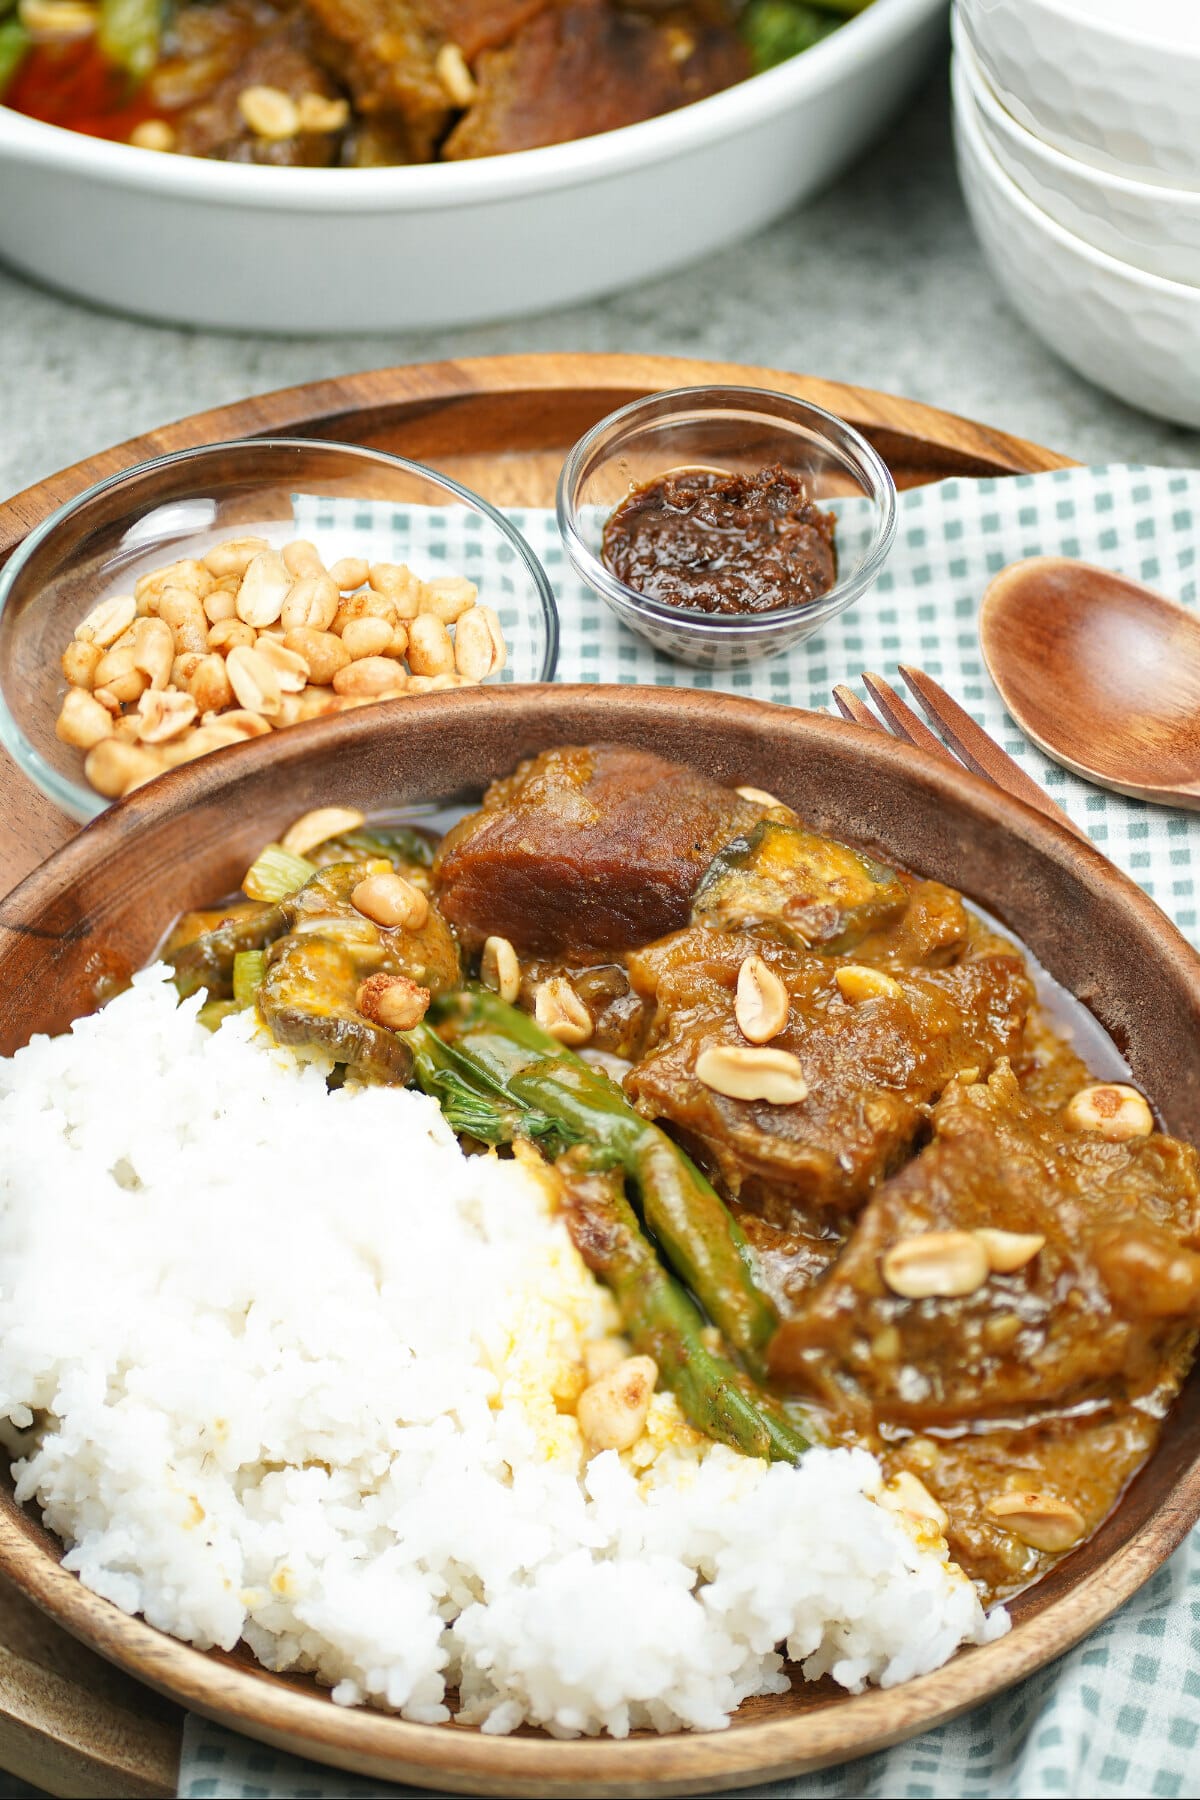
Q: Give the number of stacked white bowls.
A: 3